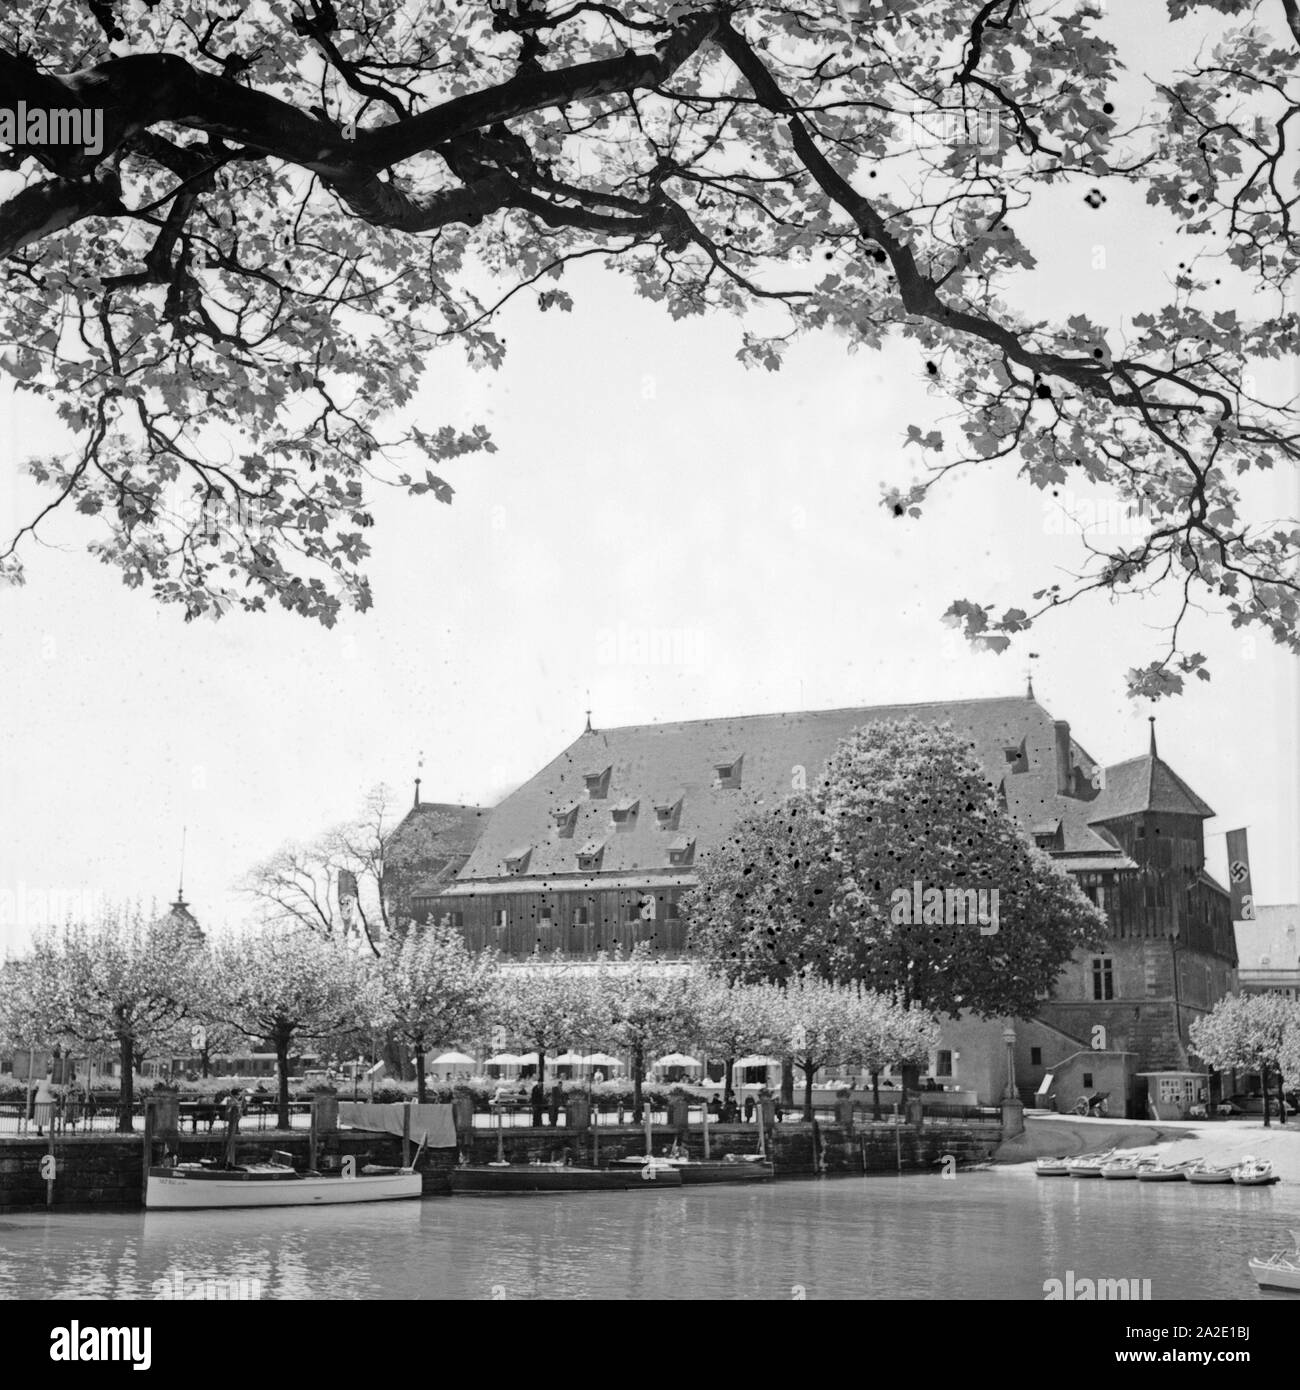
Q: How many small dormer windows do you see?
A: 10